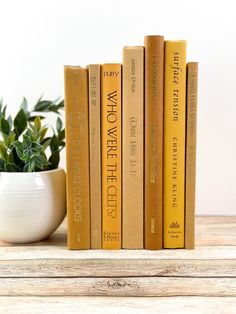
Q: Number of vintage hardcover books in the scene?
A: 7